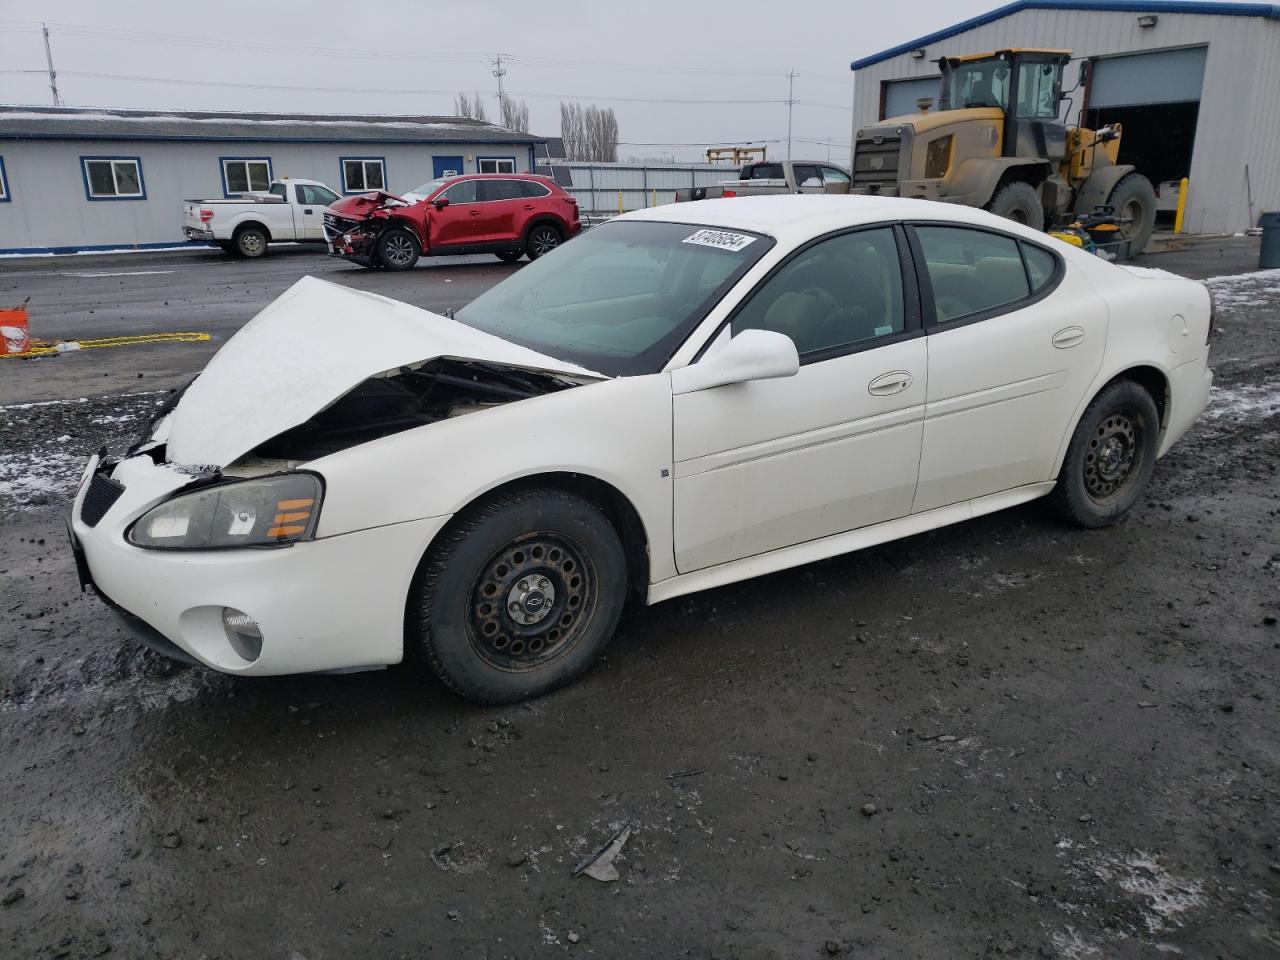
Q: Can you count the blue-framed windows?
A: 5